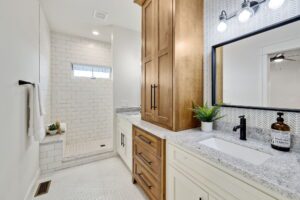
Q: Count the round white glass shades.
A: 3